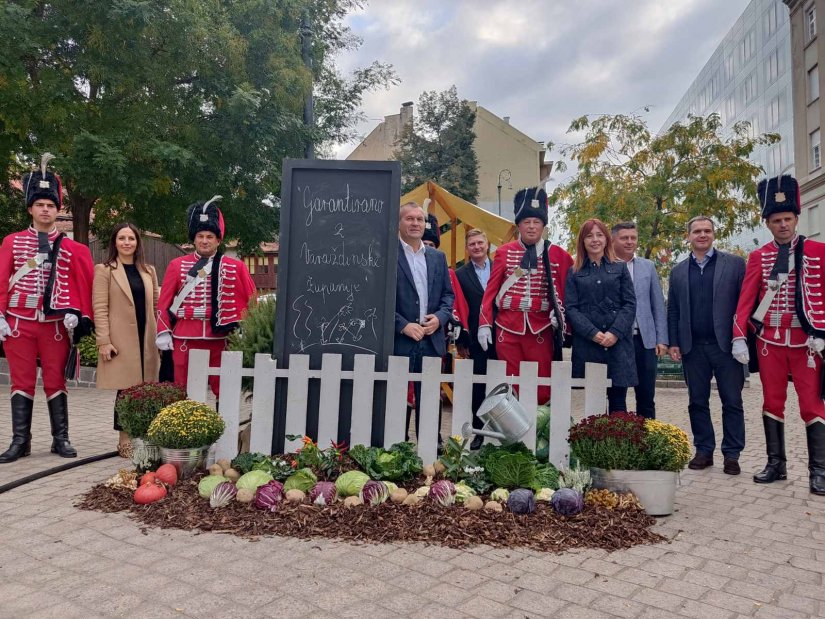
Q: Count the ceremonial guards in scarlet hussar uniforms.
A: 5